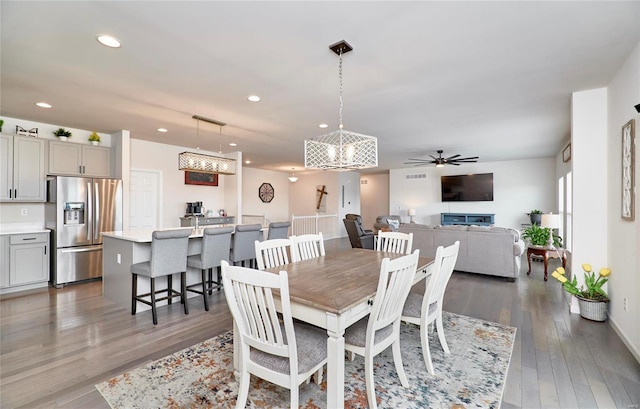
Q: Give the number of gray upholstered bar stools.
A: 4